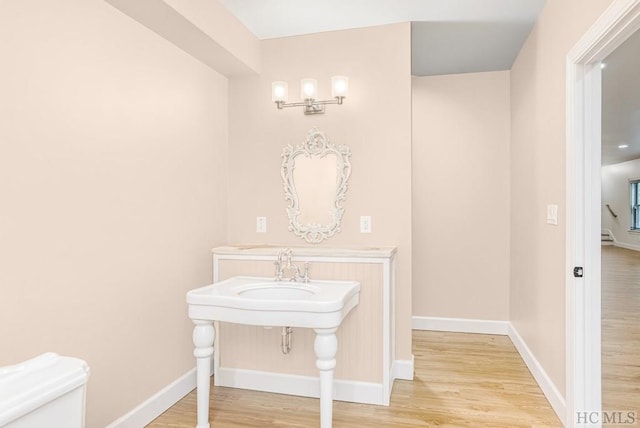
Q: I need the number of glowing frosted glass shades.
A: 3